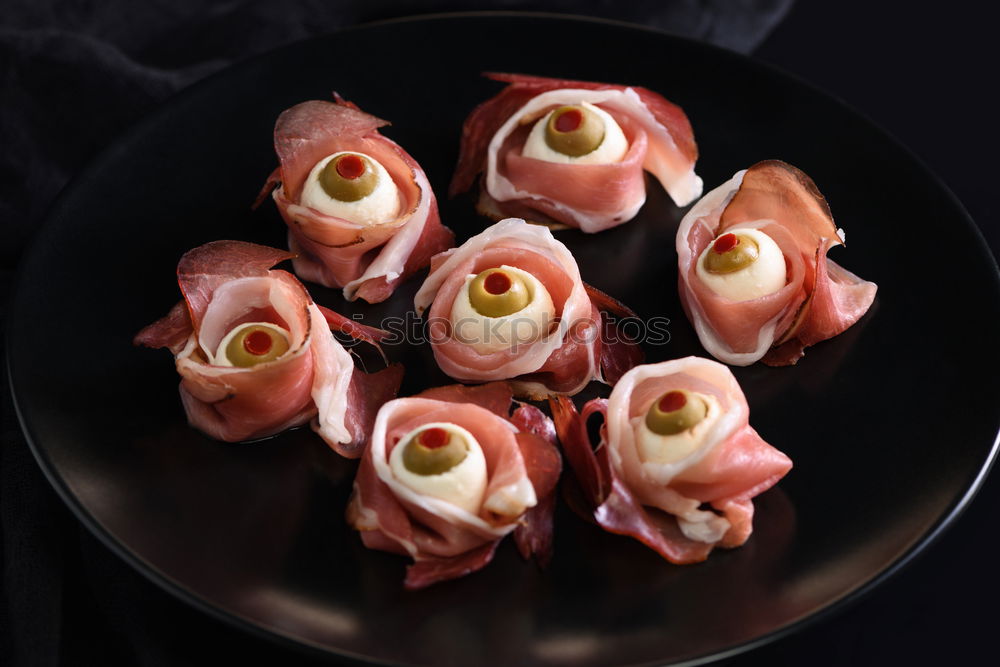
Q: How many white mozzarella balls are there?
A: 7